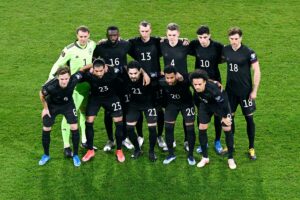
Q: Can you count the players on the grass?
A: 11